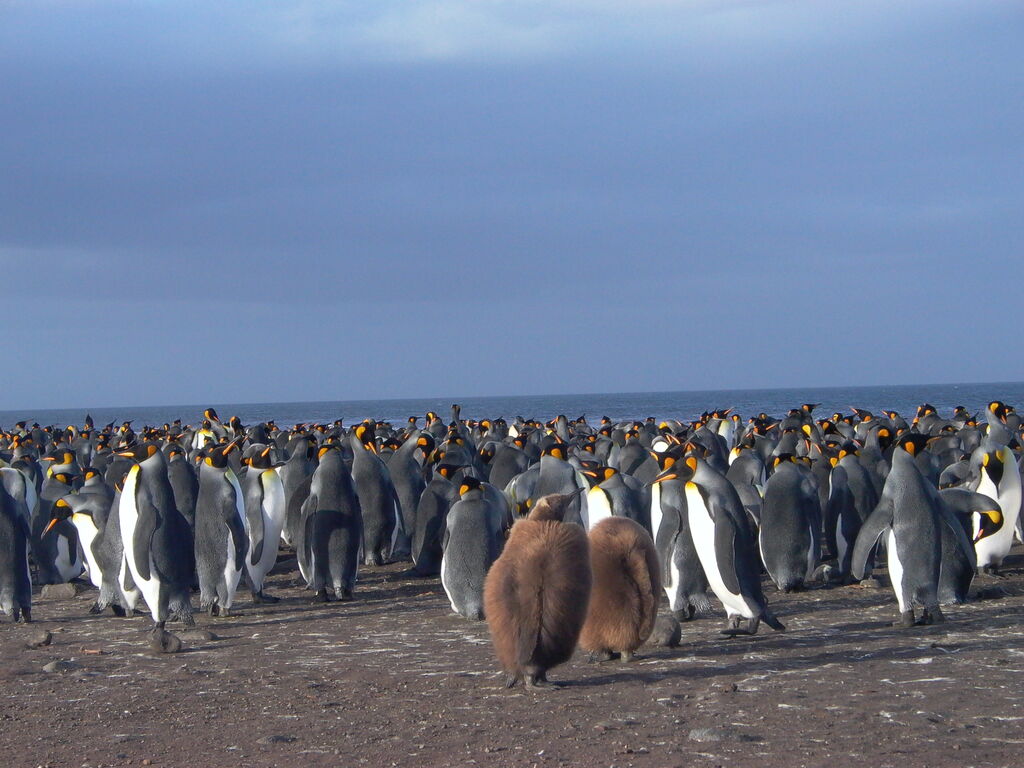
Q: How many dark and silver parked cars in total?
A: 0